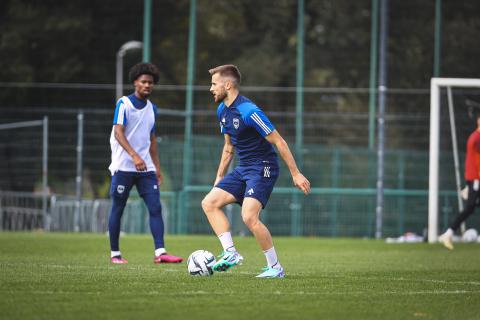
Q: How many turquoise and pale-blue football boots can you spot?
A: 2